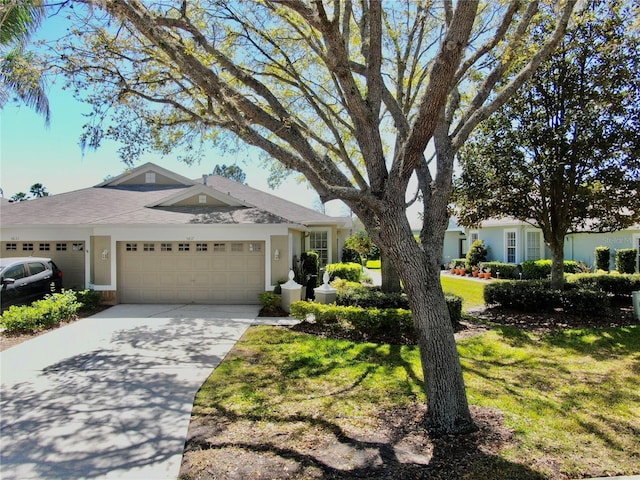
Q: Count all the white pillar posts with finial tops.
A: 2